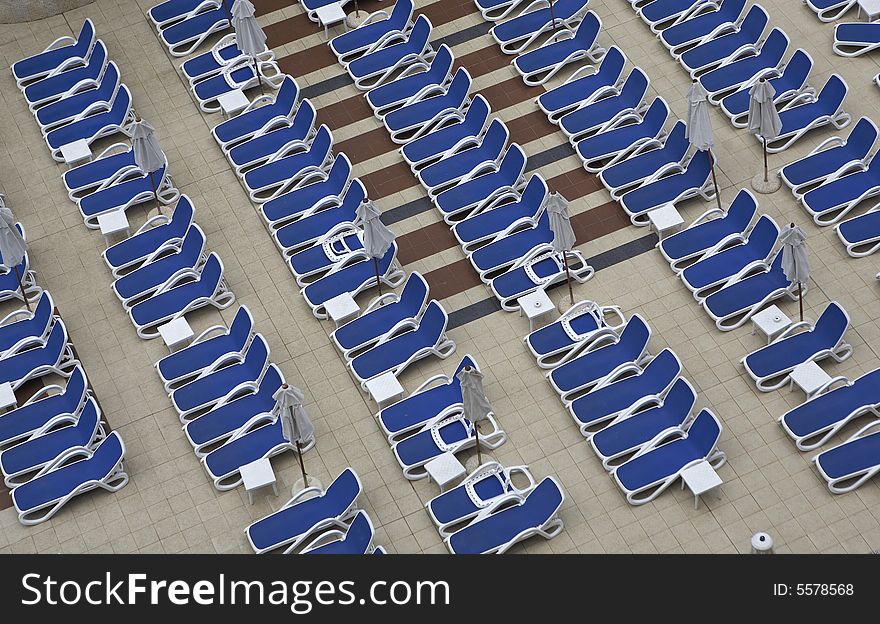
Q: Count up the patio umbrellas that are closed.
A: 10